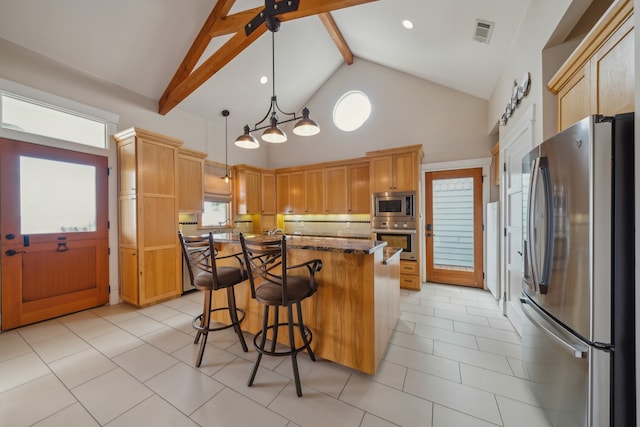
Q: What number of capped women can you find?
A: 0